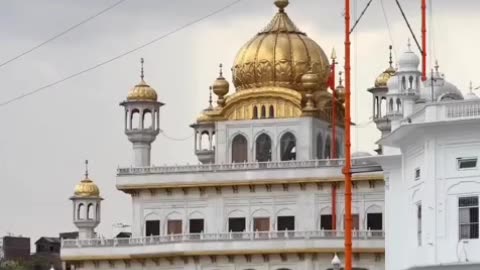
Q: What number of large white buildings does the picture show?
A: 2